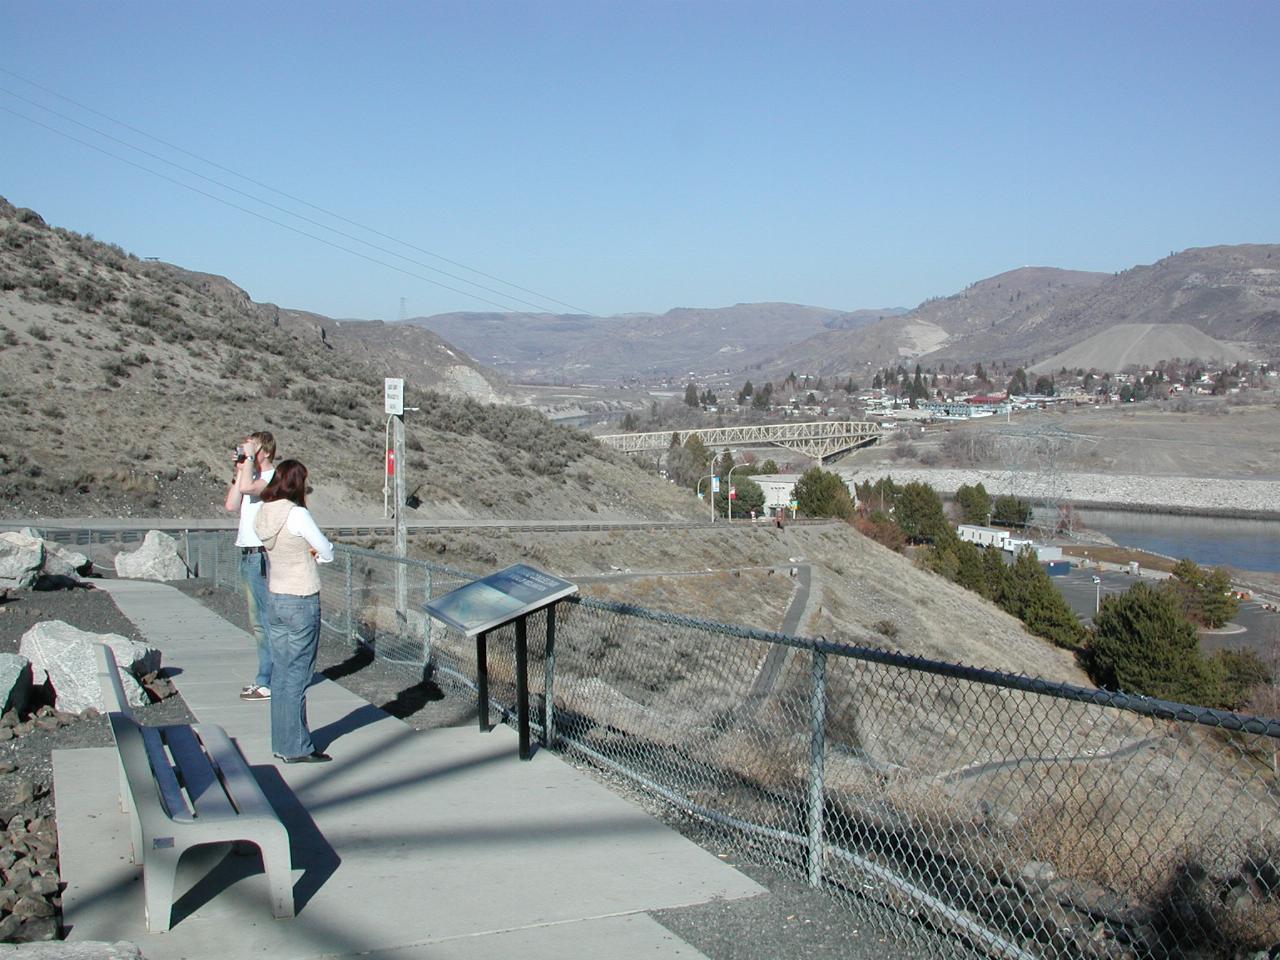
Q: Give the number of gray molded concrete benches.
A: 1